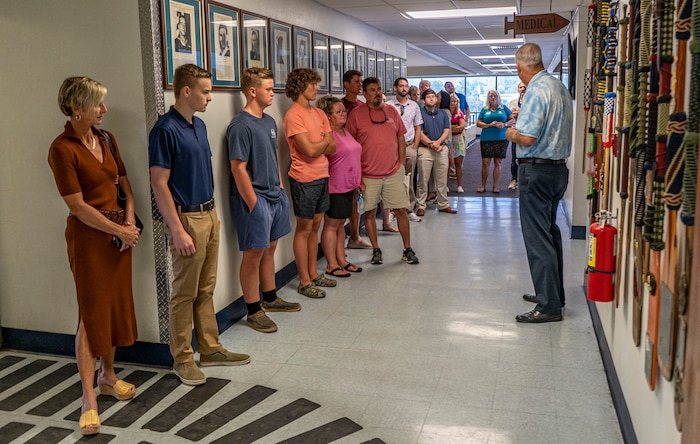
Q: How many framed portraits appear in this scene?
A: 14